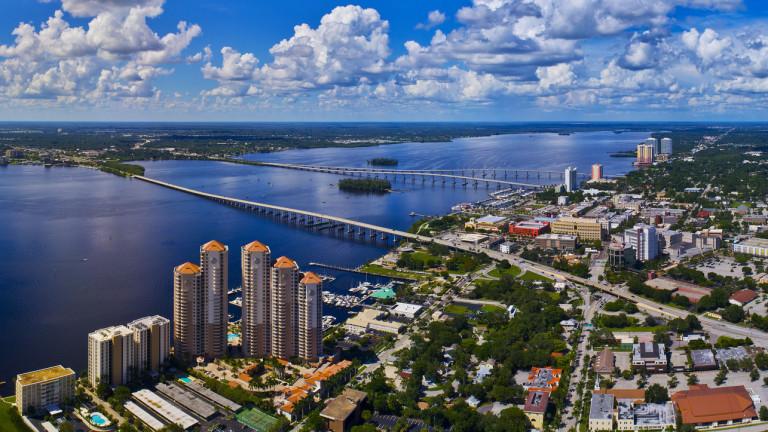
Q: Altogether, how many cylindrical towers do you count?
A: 5